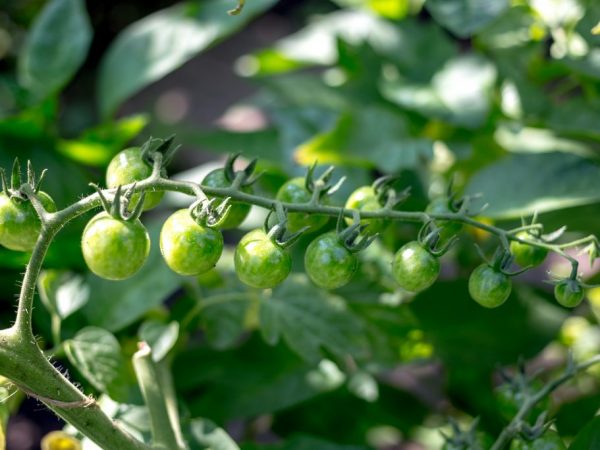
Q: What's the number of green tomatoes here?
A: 14